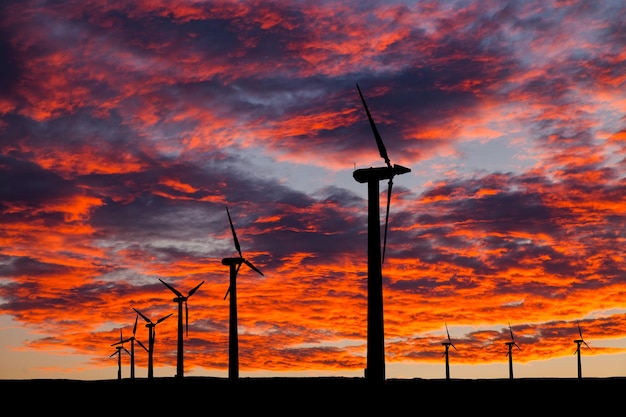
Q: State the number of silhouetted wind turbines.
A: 9